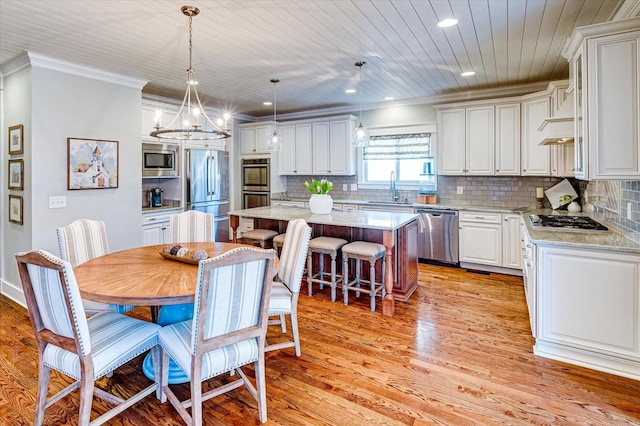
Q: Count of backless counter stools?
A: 4